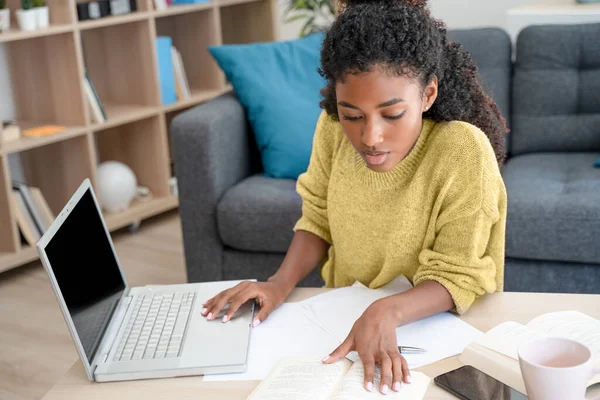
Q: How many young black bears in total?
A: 0